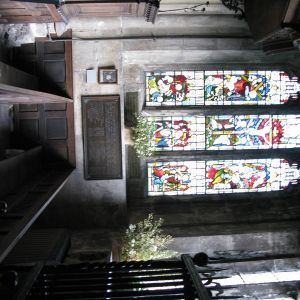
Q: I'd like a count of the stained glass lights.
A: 3